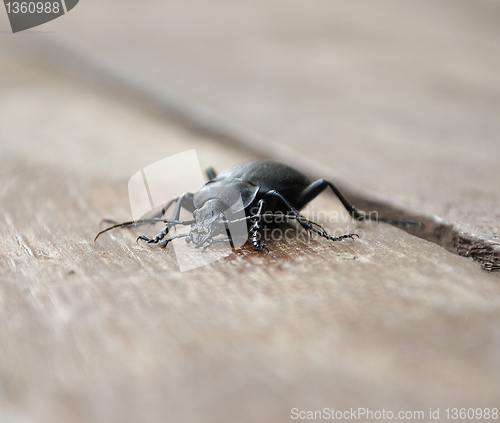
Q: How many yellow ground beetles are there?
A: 0